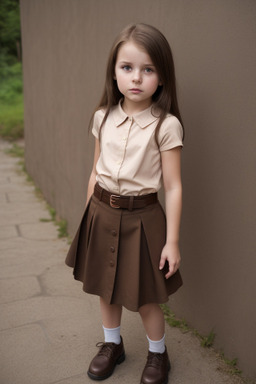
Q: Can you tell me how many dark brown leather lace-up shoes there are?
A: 2